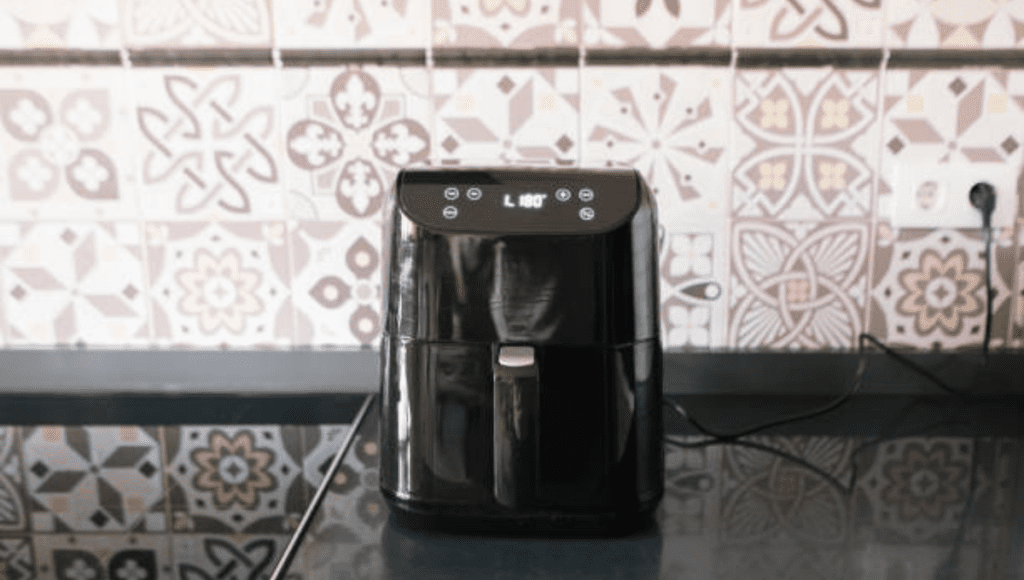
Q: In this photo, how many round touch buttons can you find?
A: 6